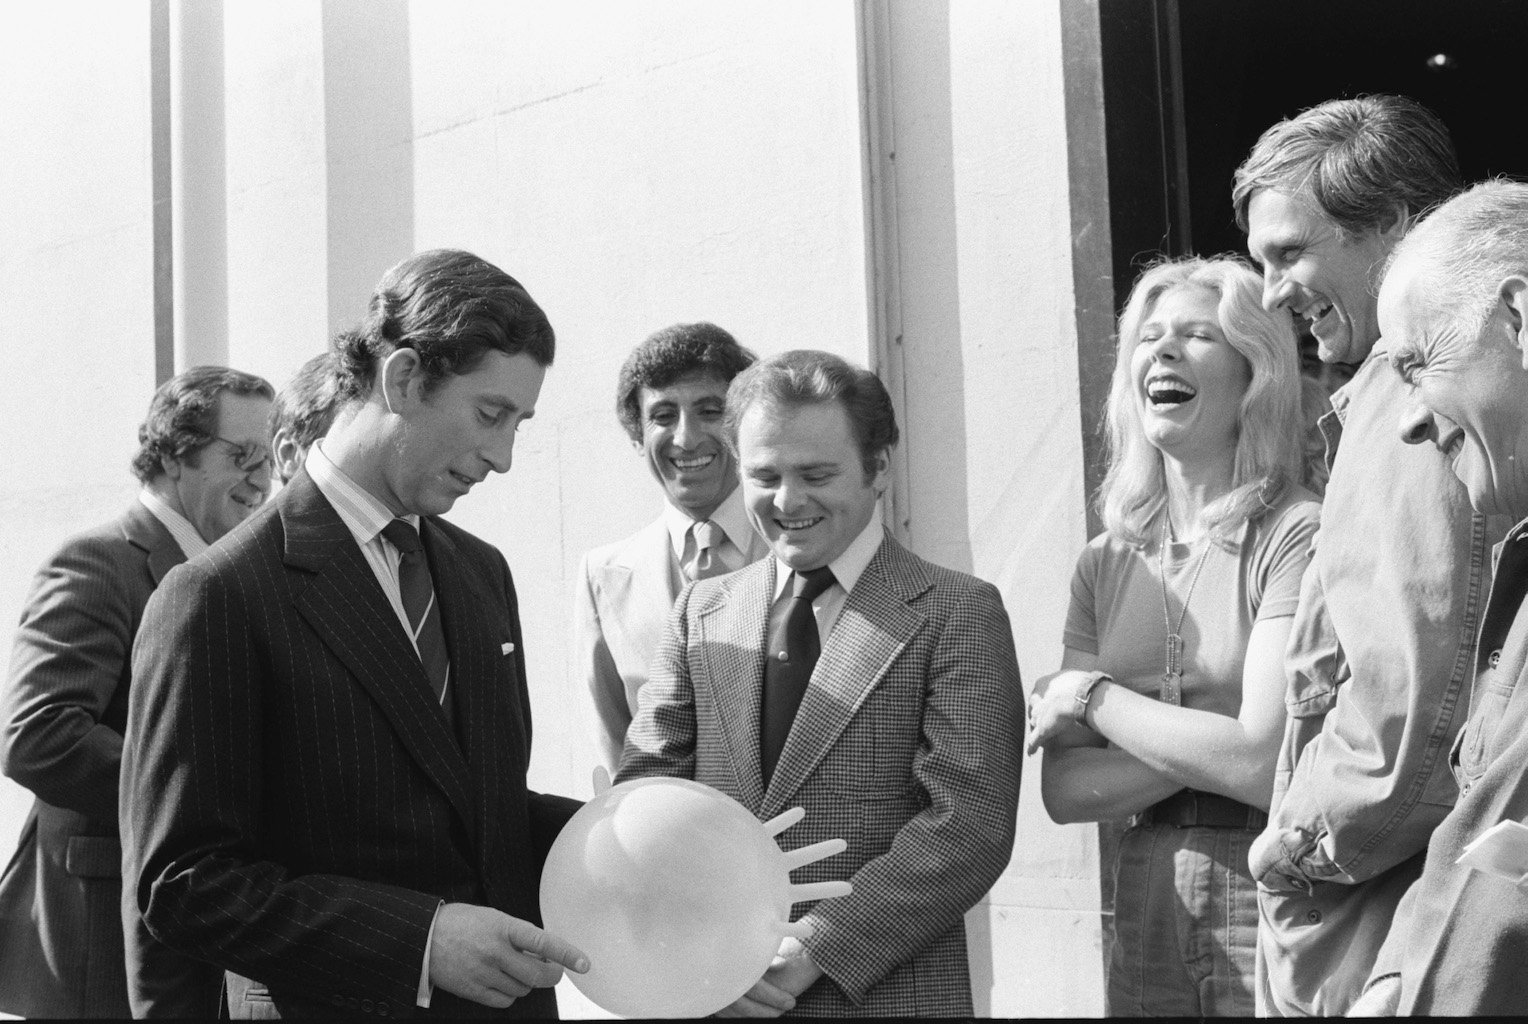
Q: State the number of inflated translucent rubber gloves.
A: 1